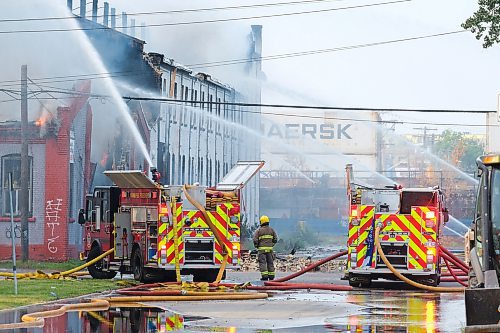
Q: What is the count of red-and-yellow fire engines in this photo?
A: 2